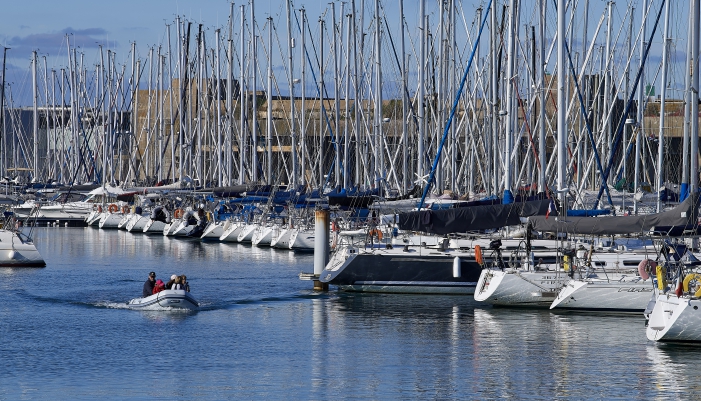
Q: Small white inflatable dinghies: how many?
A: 1